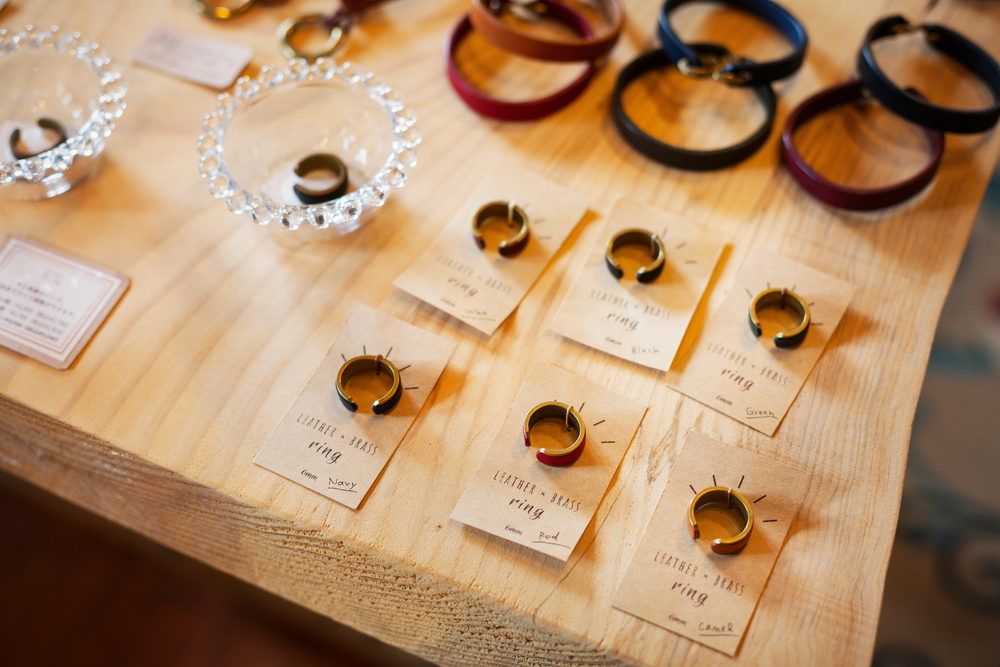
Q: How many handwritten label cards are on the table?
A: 6